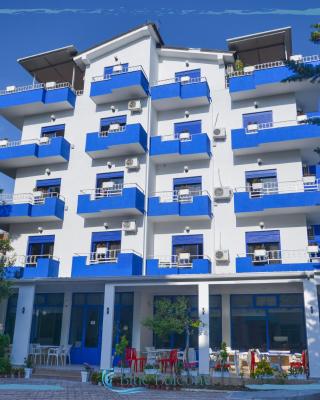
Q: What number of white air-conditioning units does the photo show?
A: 6